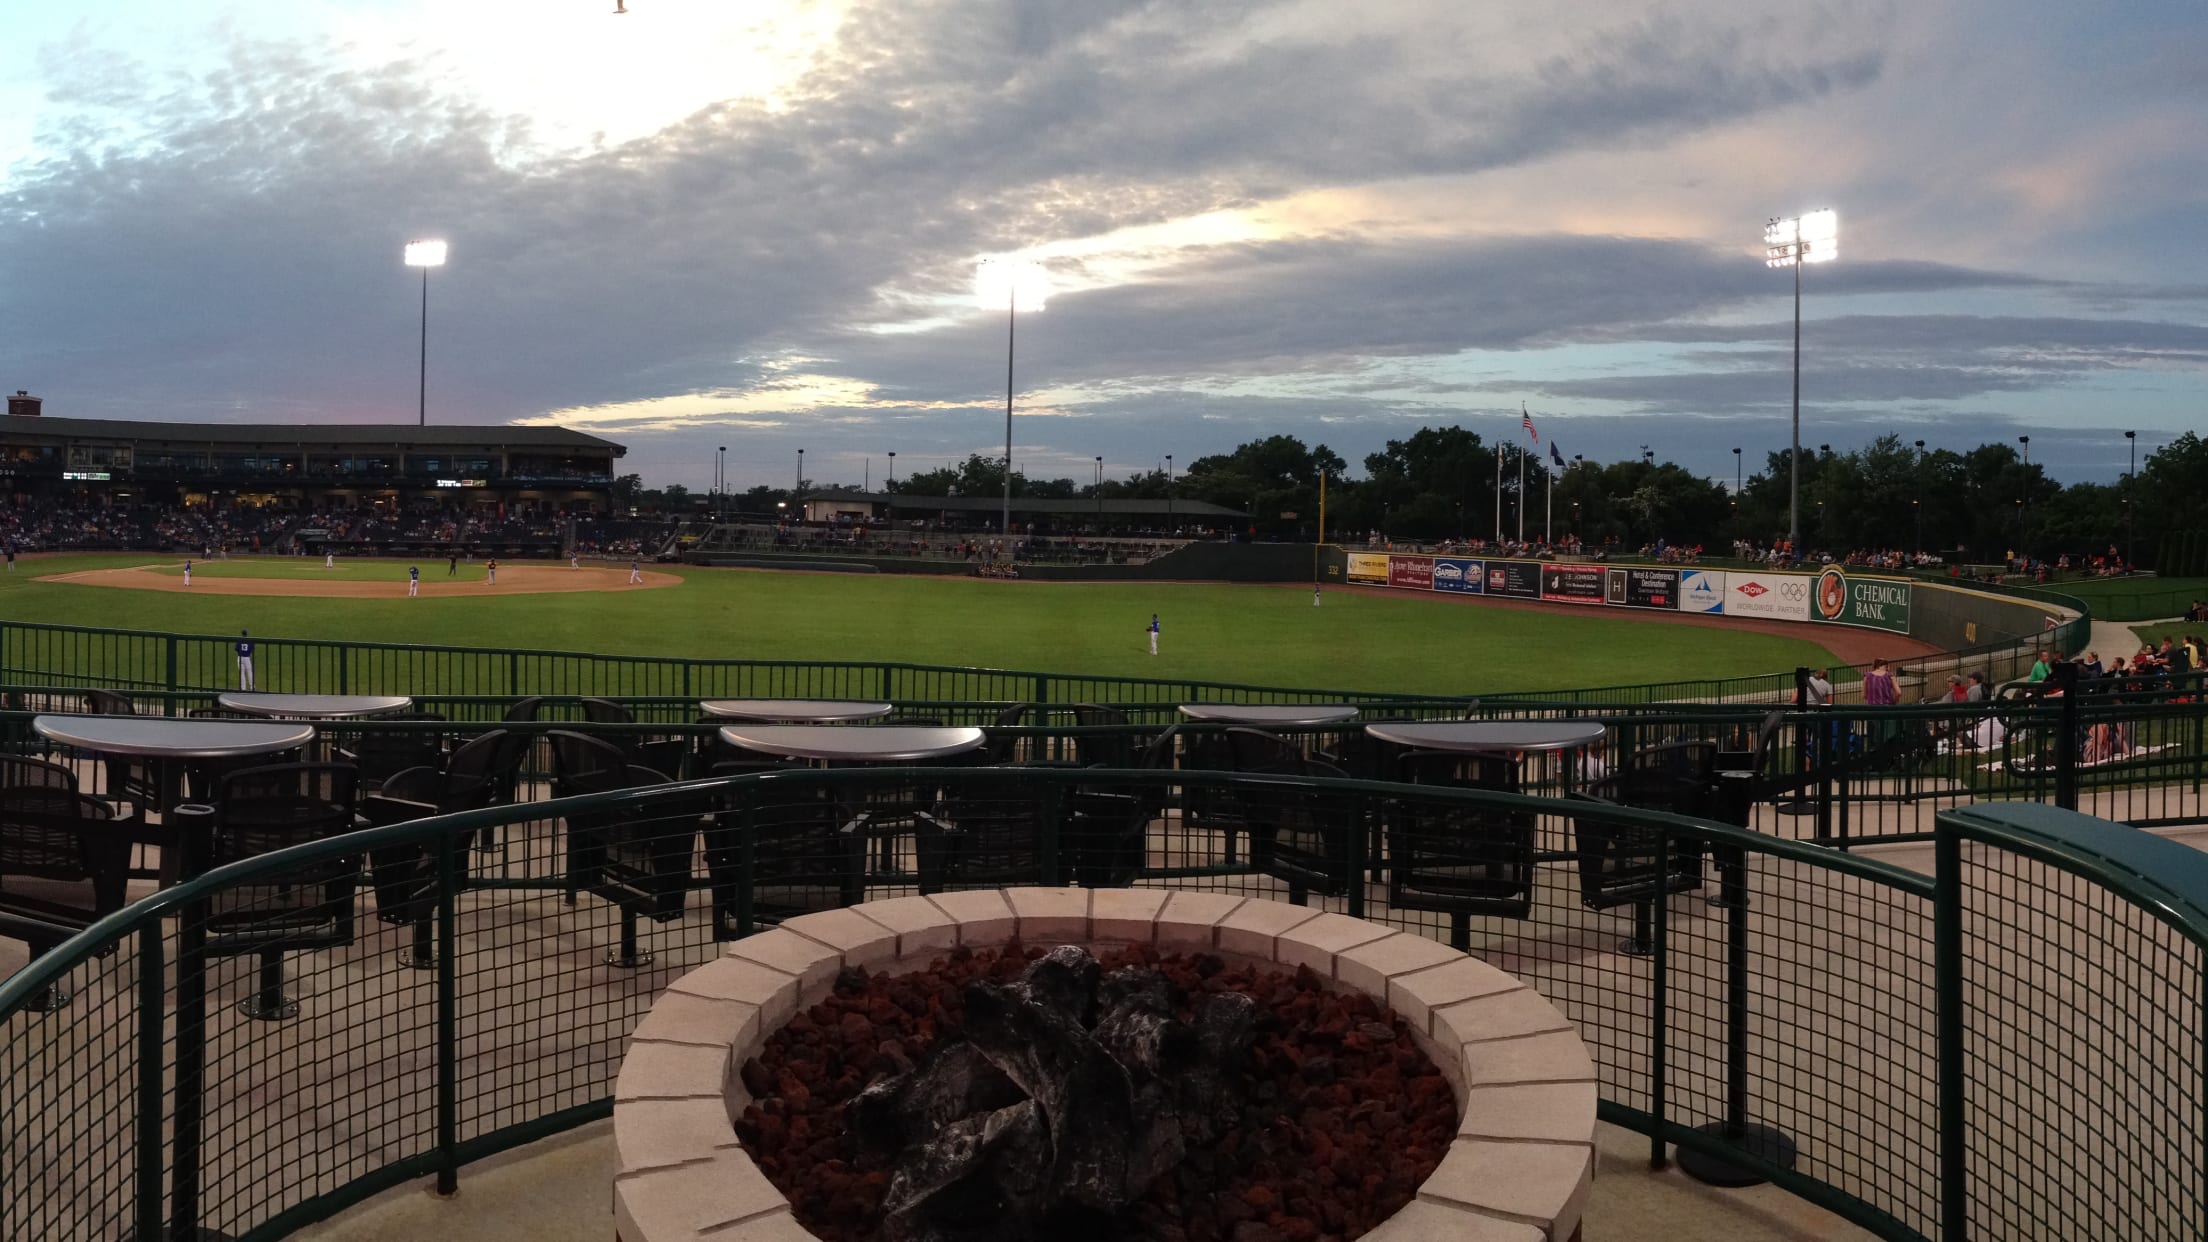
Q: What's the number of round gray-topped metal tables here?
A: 6